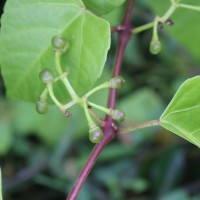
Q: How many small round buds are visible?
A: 7